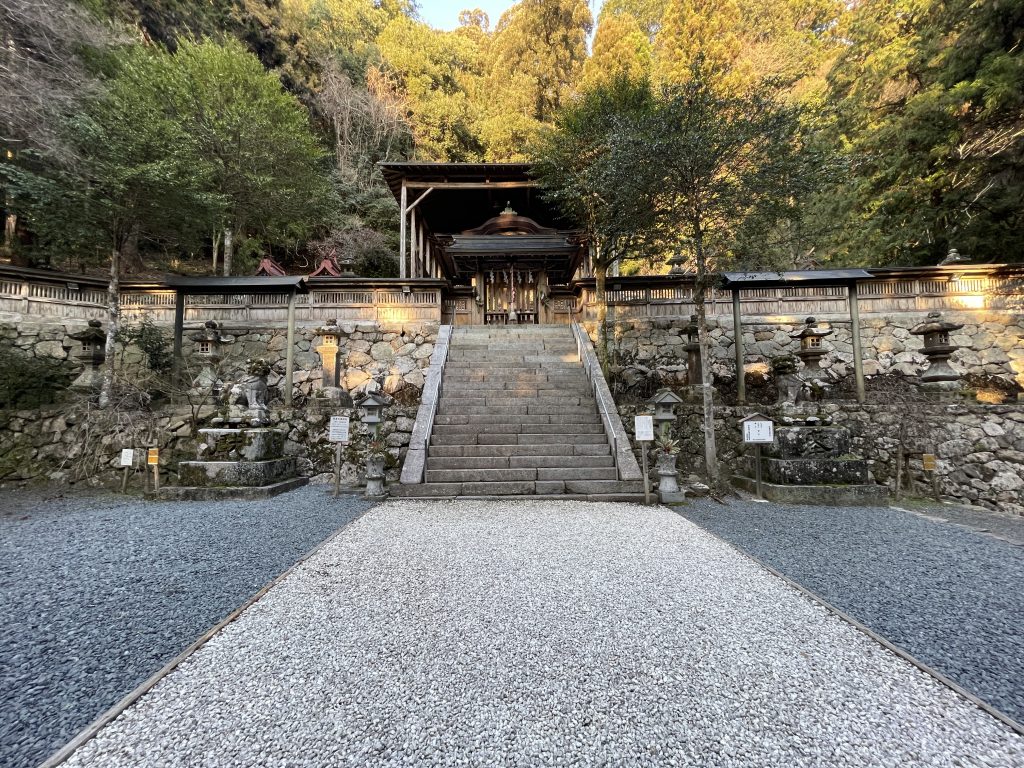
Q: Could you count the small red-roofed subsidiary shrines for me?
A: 2